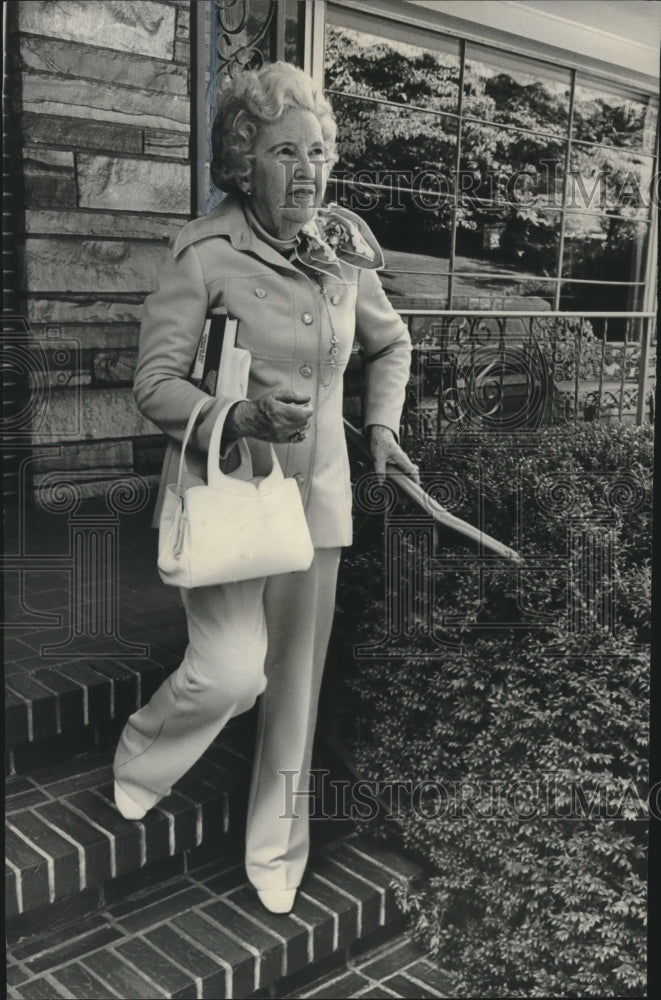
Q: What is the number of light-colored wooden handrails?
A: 1